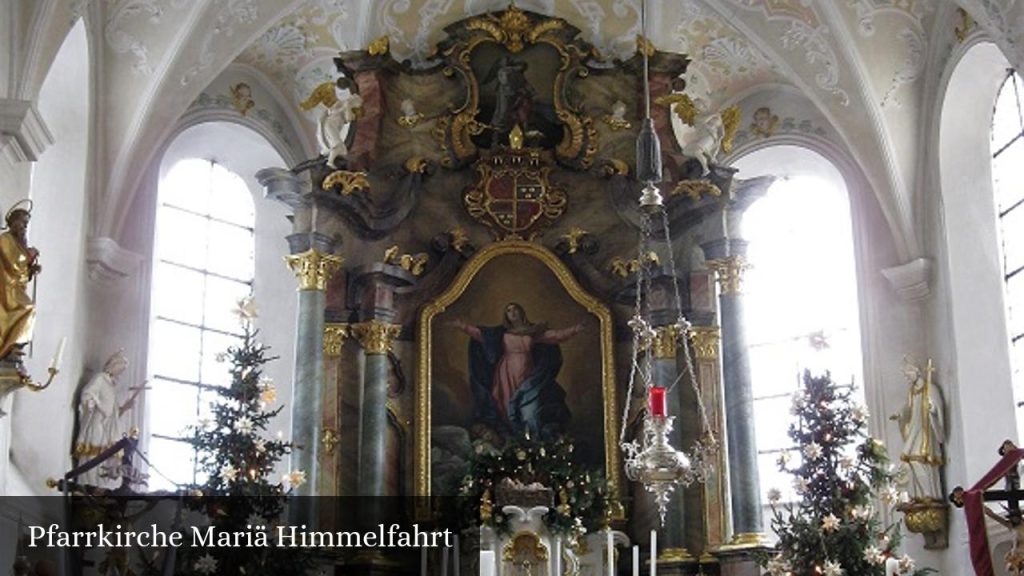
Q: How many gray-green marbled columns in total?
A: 4